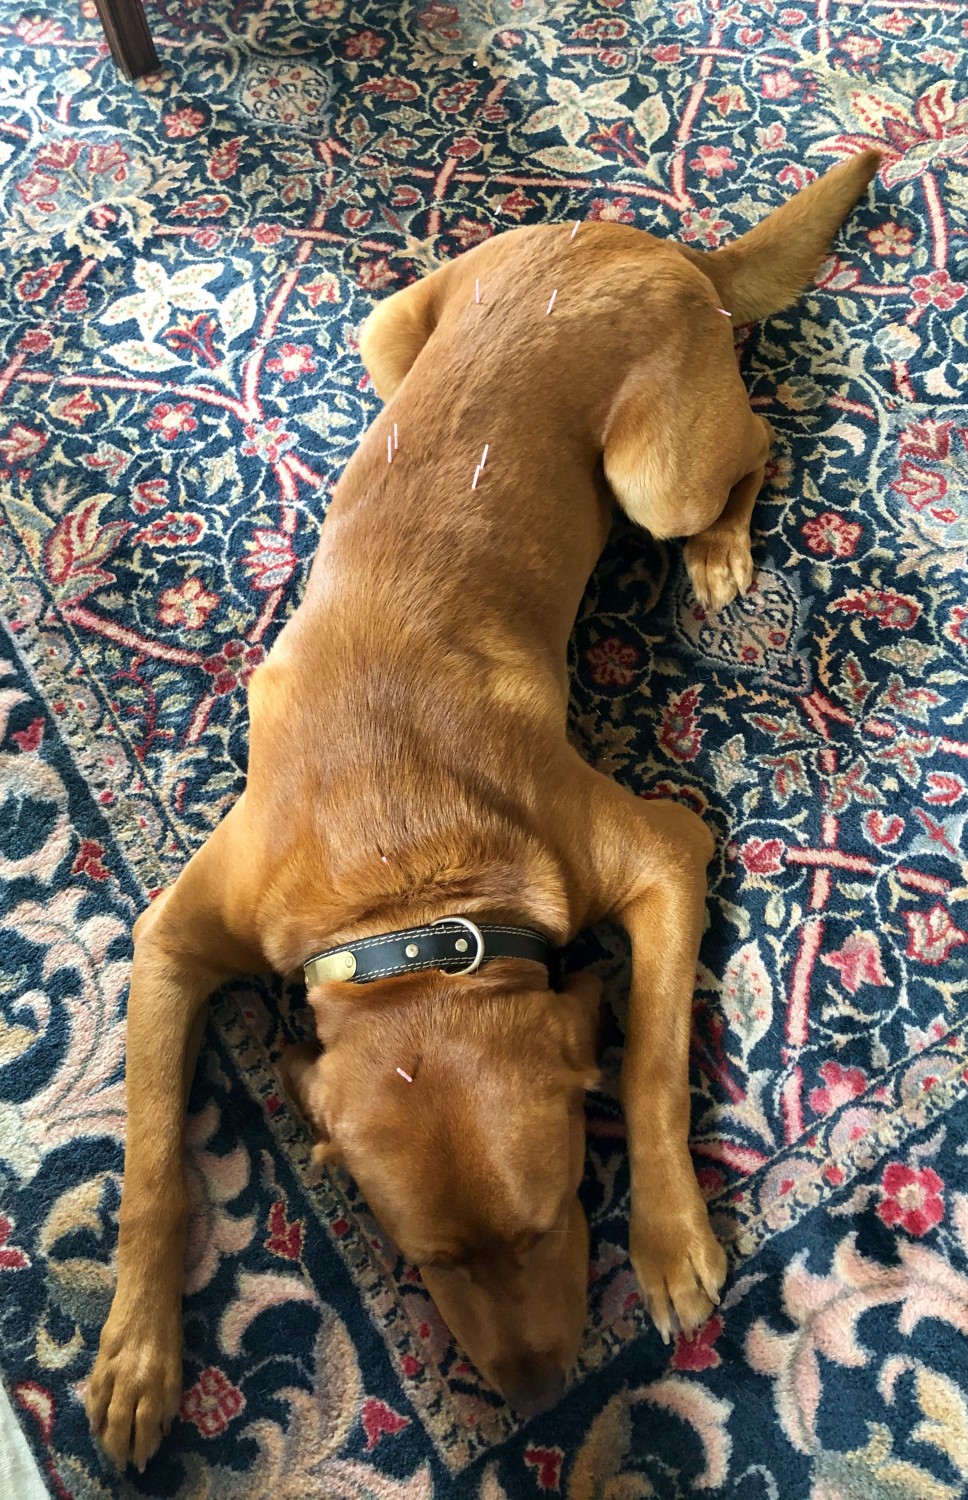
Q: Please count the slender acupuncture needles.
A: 10